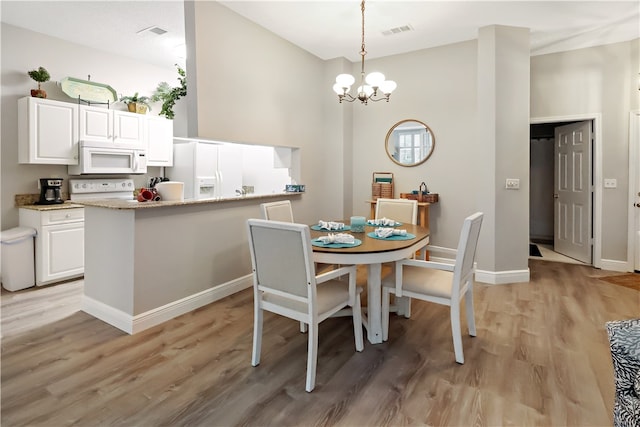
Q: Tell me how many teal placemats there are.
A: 4